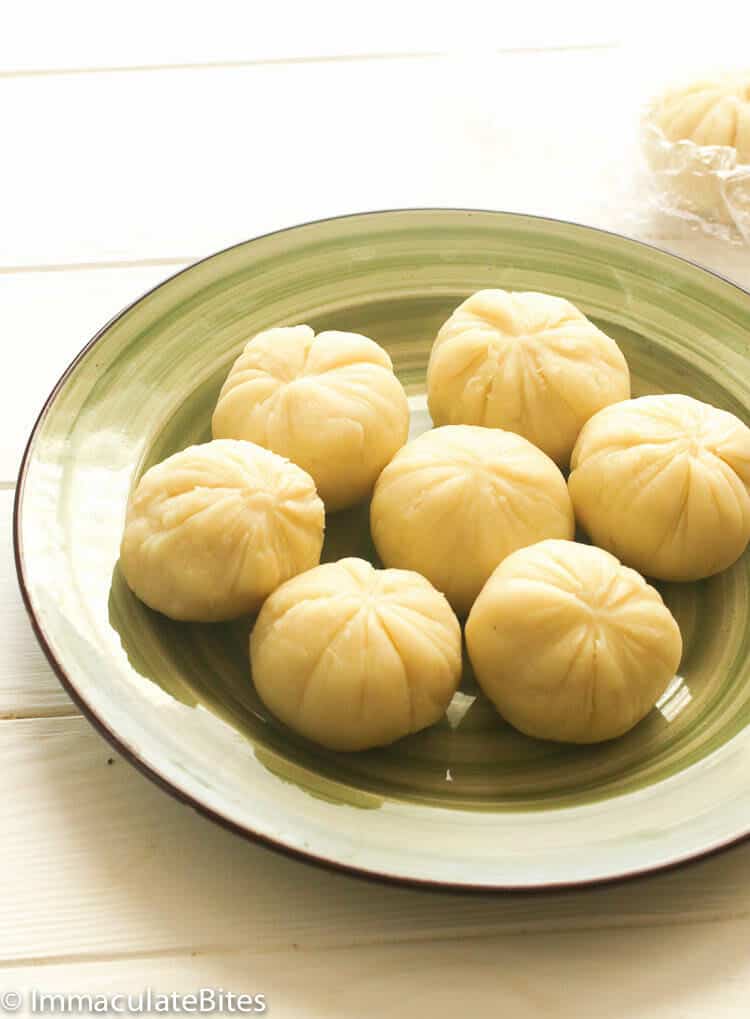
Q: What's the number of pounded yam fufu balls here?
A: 8